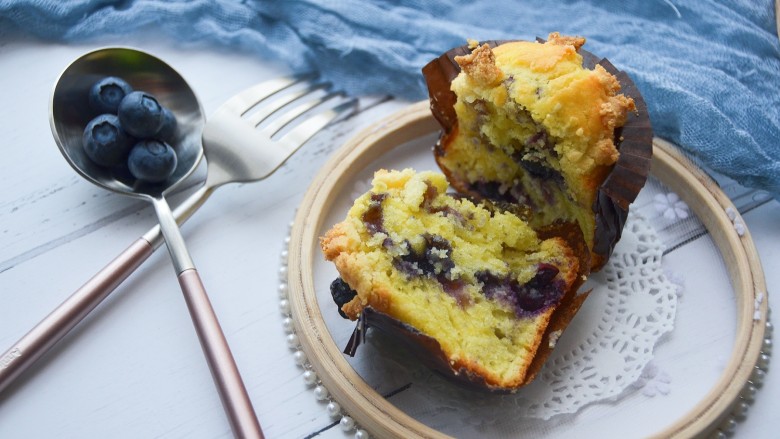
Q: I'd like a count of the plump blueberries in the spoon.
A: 5